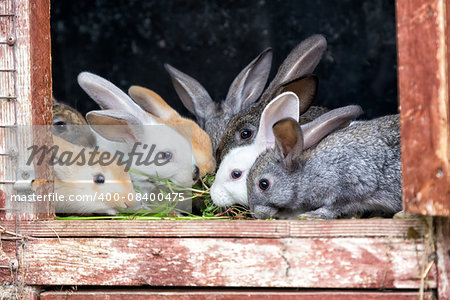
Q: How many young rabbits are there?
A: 8